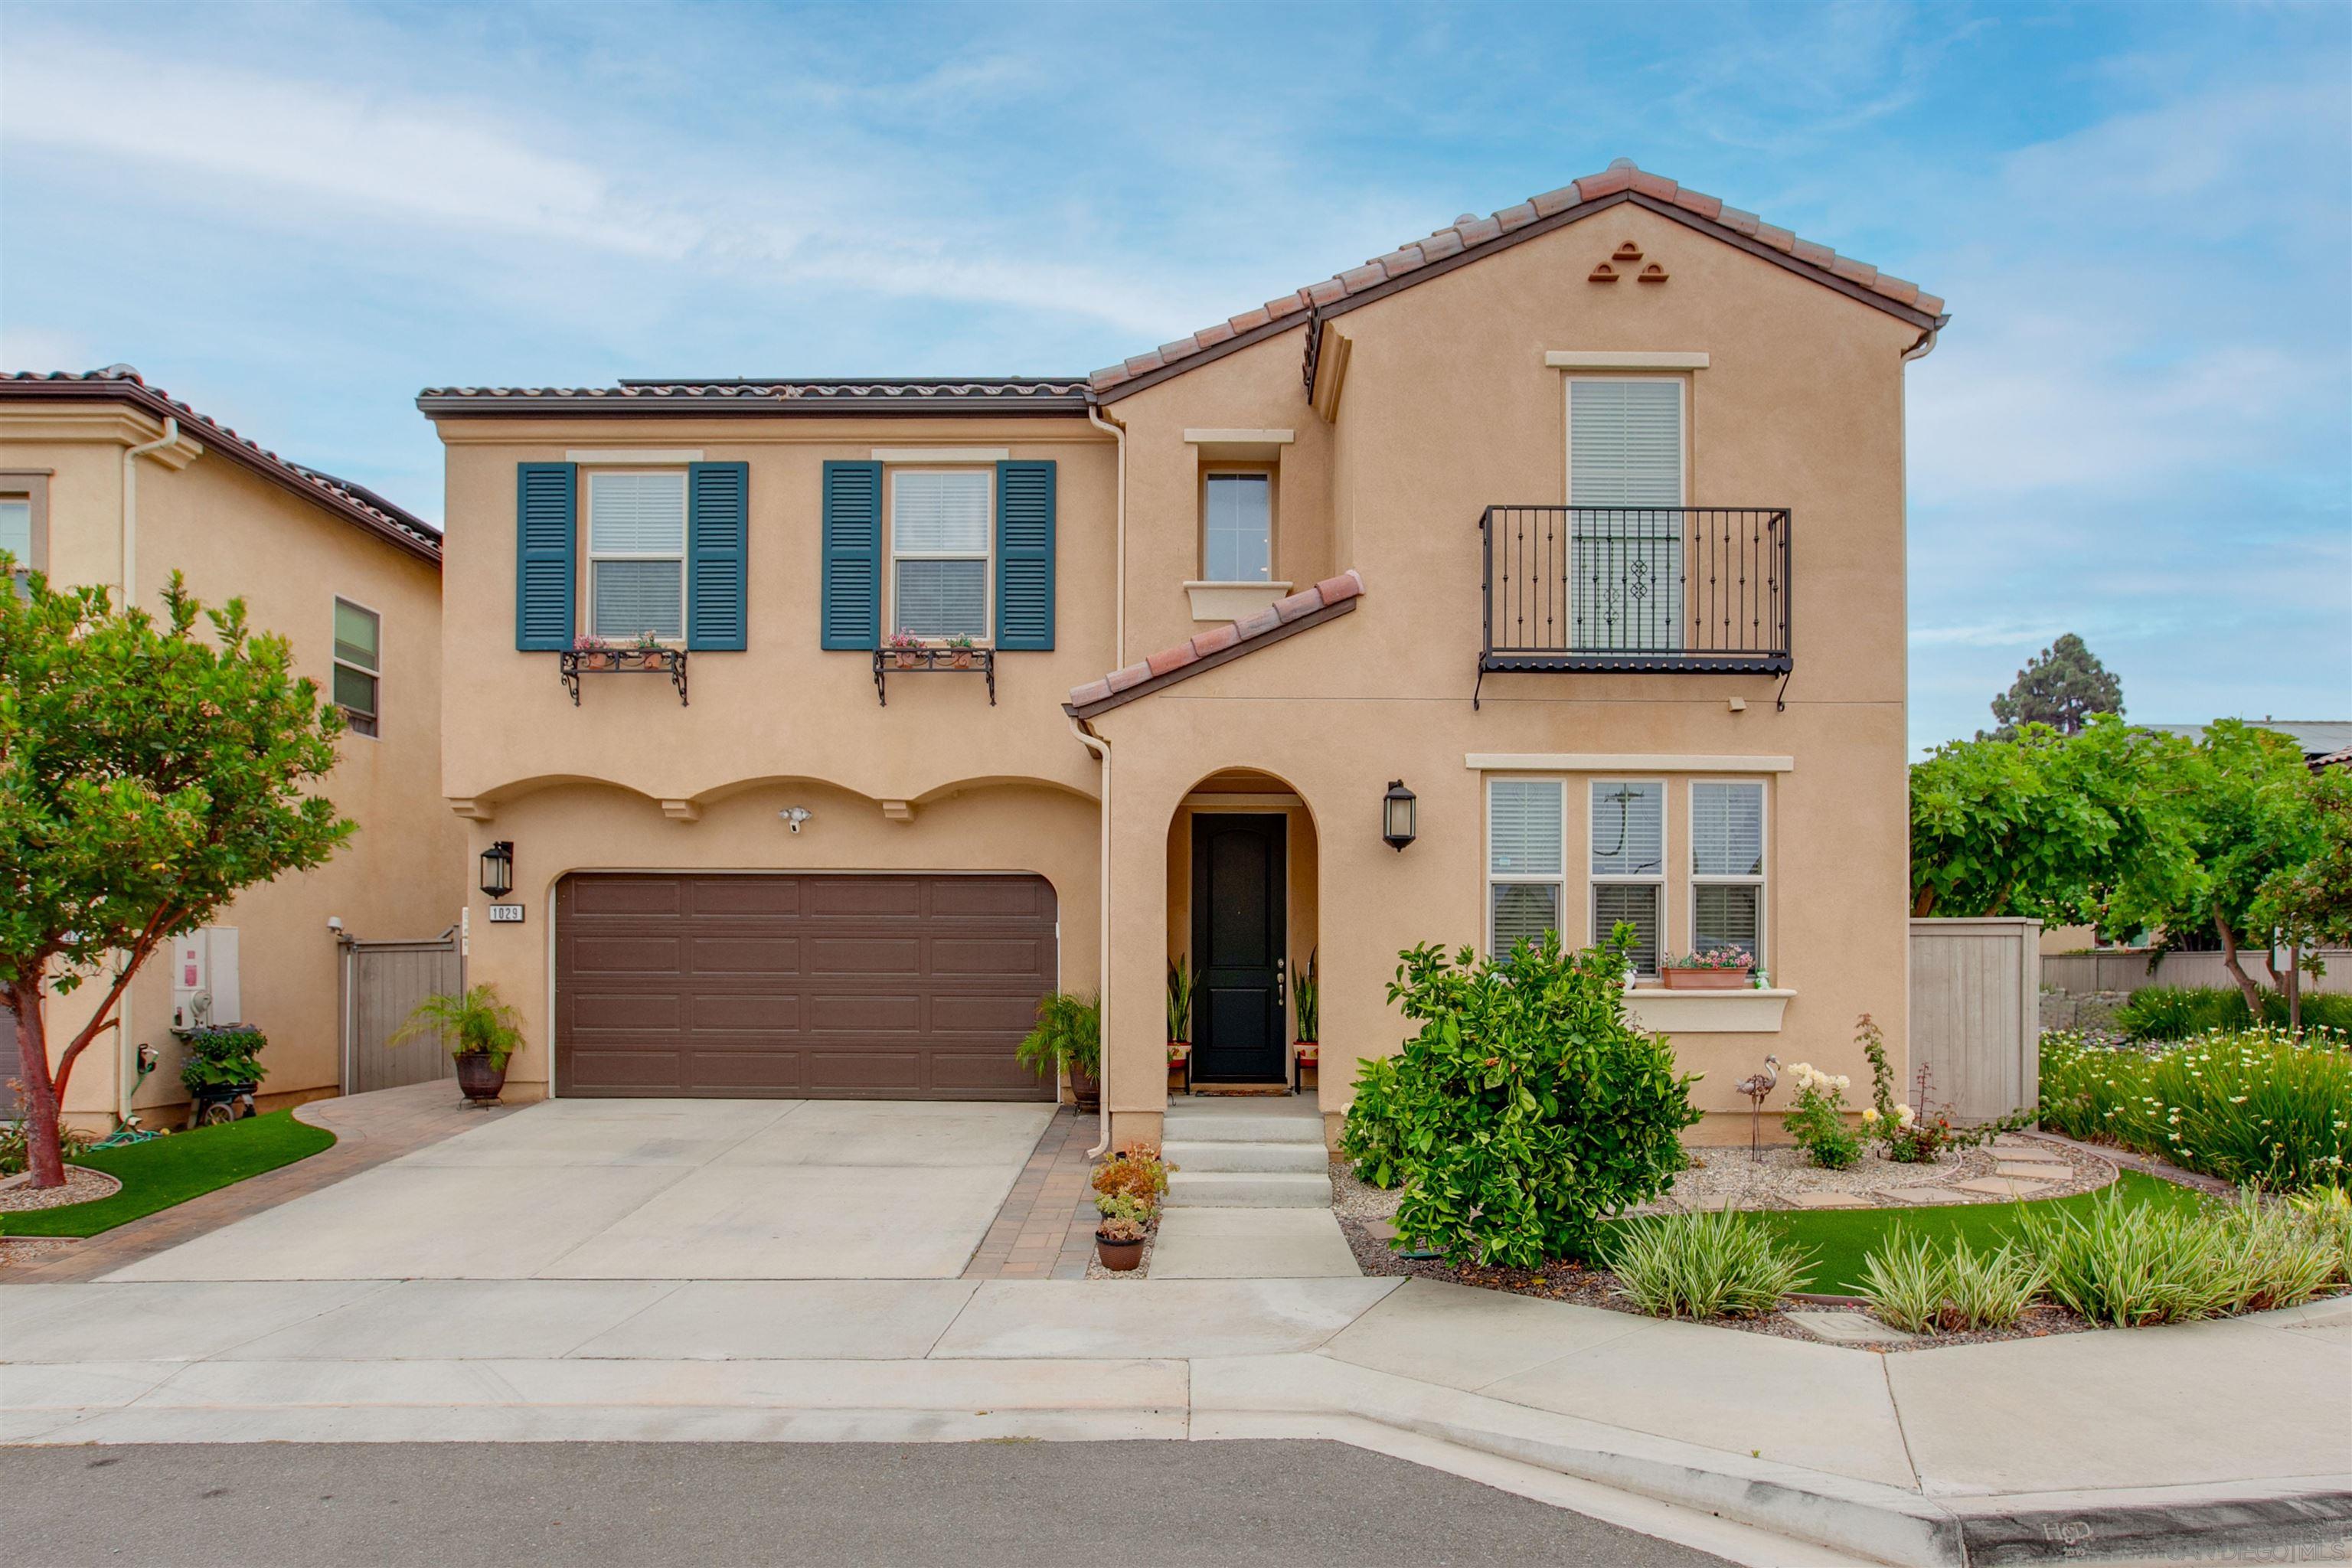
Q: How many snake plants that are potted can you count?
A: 2